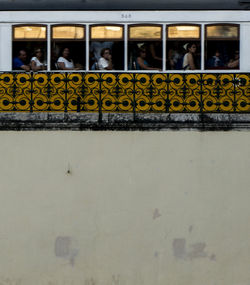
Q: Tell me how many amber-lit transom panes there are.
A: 6